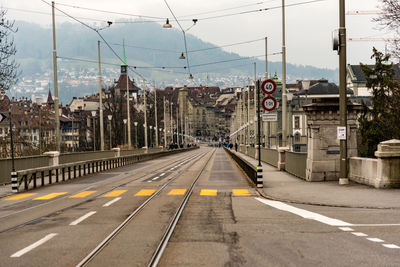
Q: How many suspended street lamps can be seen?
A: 3